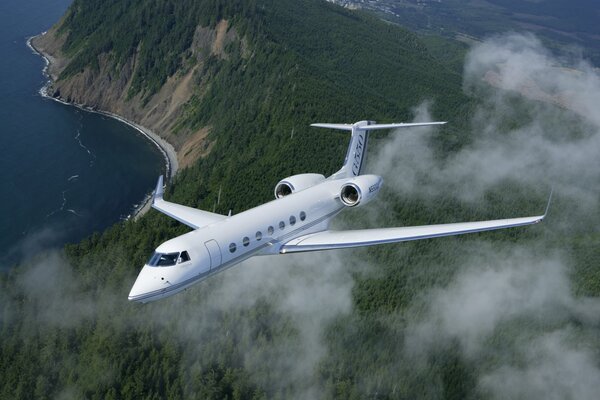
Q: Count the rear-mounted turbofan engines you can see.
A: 2